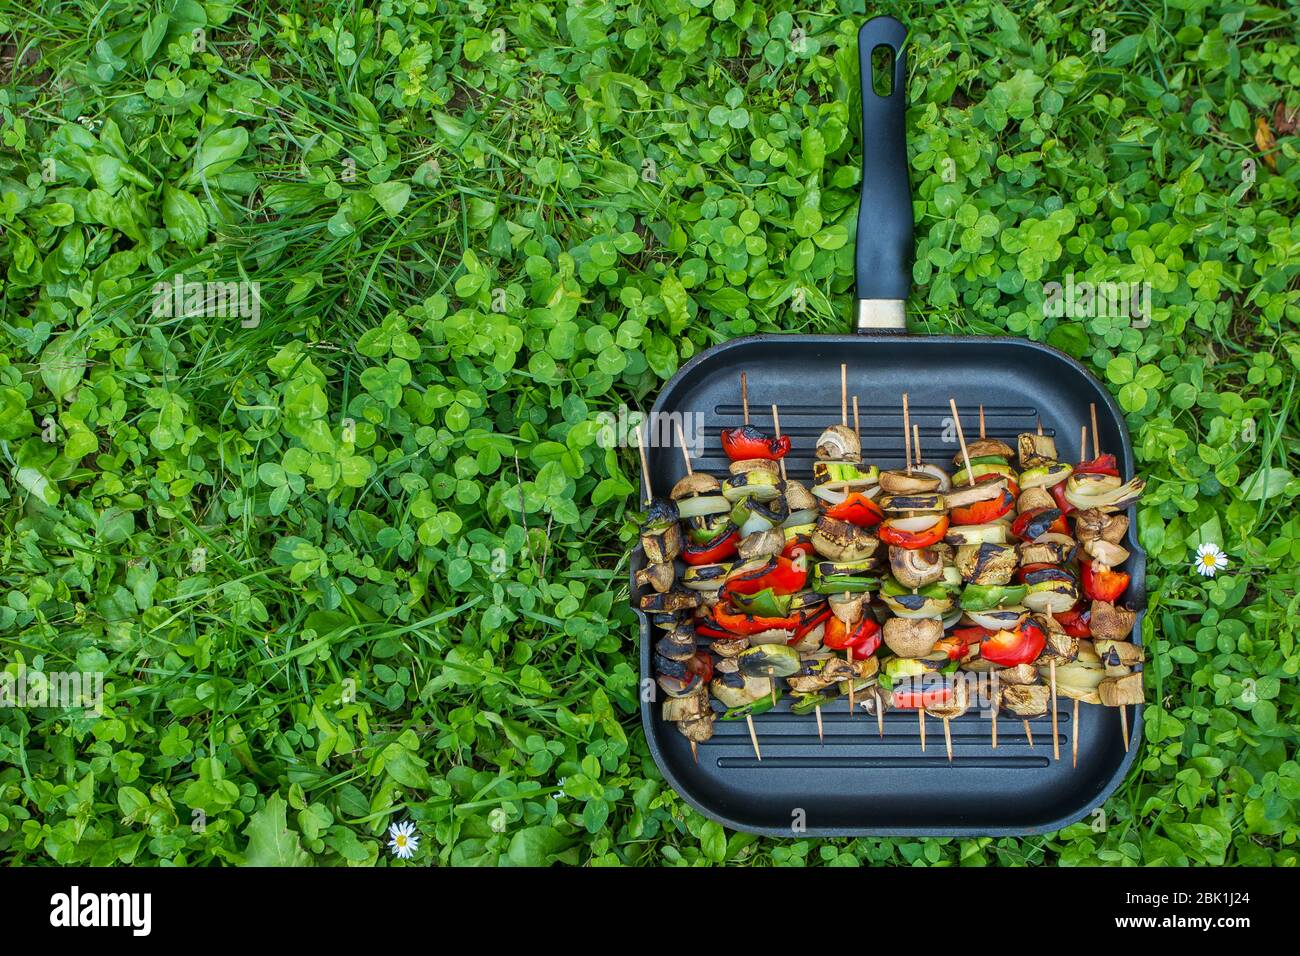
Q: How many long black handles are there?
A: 1